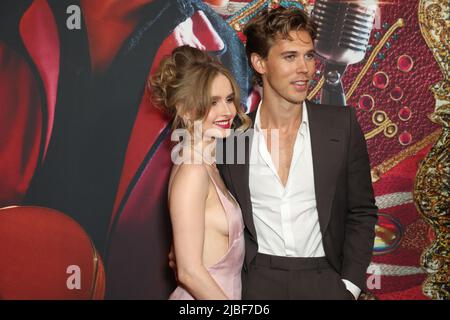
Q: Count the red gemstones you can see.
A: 6